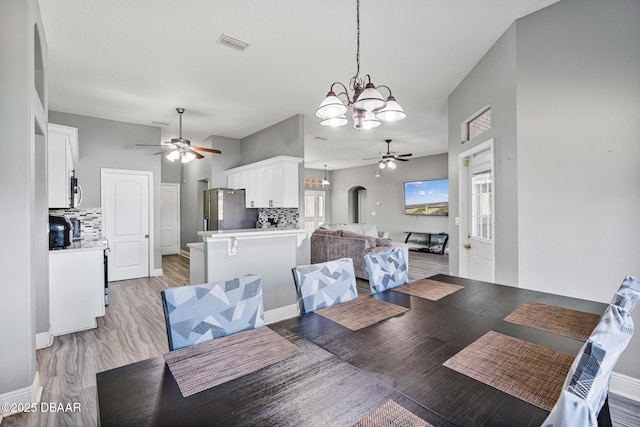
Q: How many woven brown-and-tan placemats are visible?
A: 6